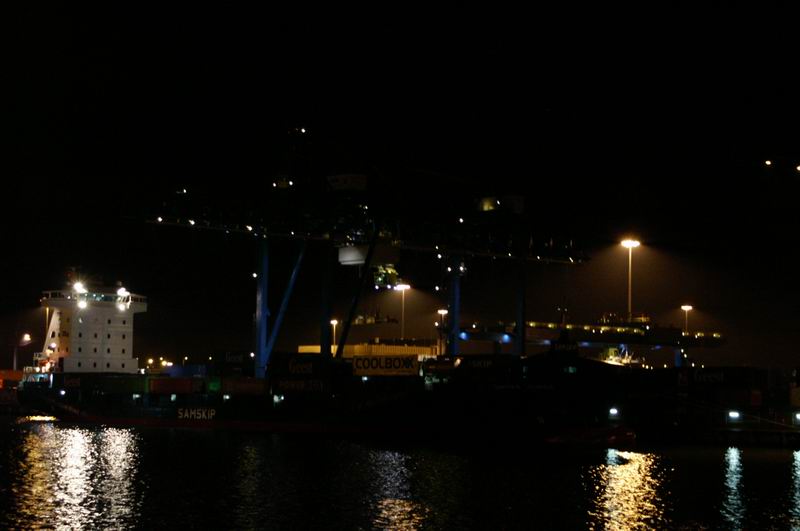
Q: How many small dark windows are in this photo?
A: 14